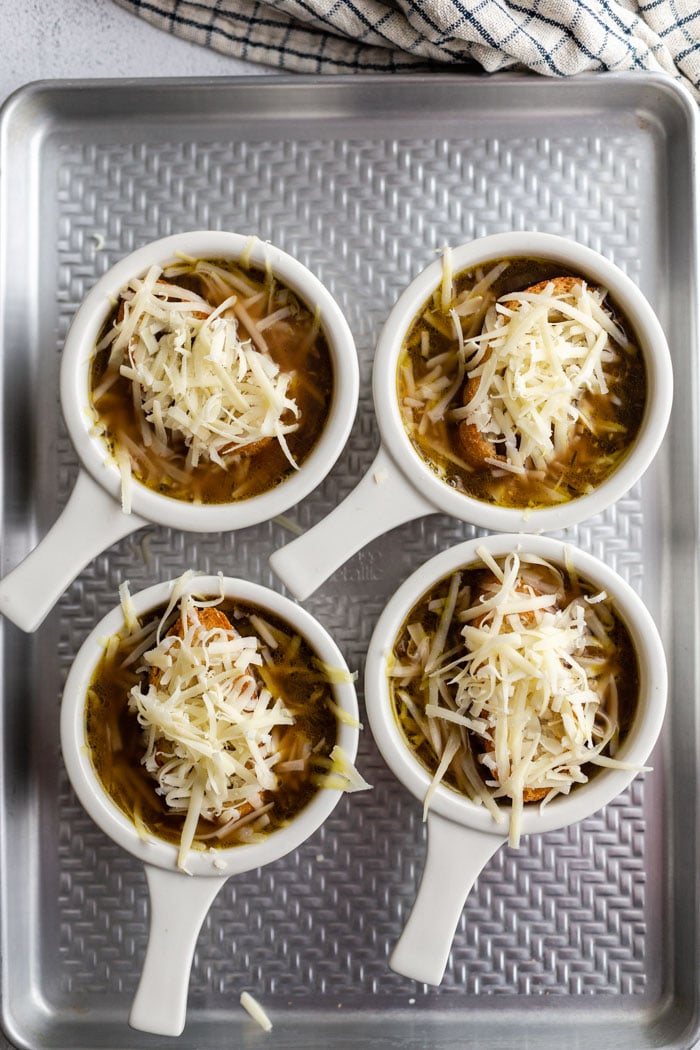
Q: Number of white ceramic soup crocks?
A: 4